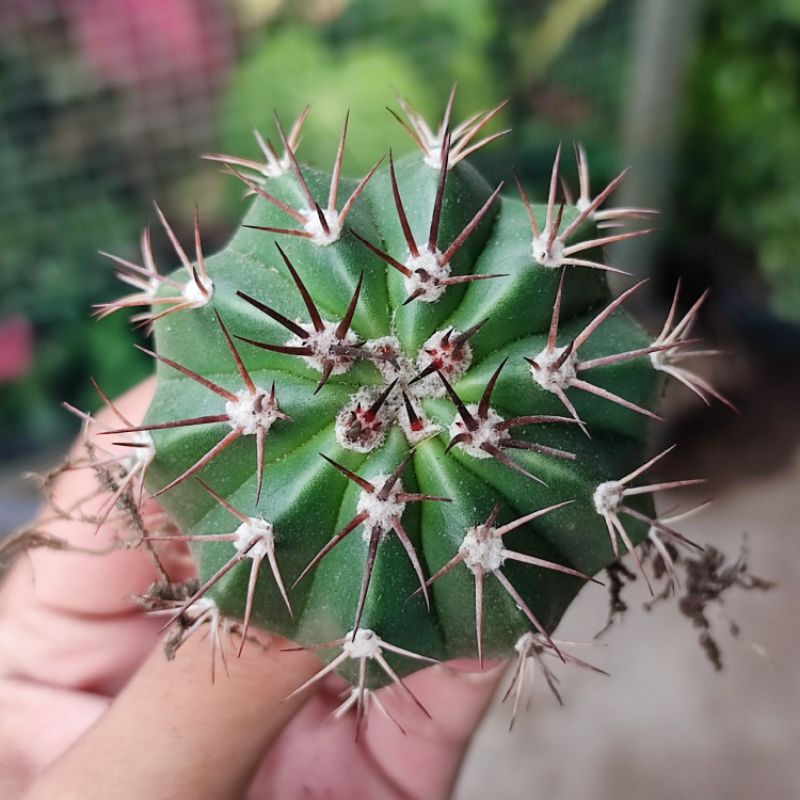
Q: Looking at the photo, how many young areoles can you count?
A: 4